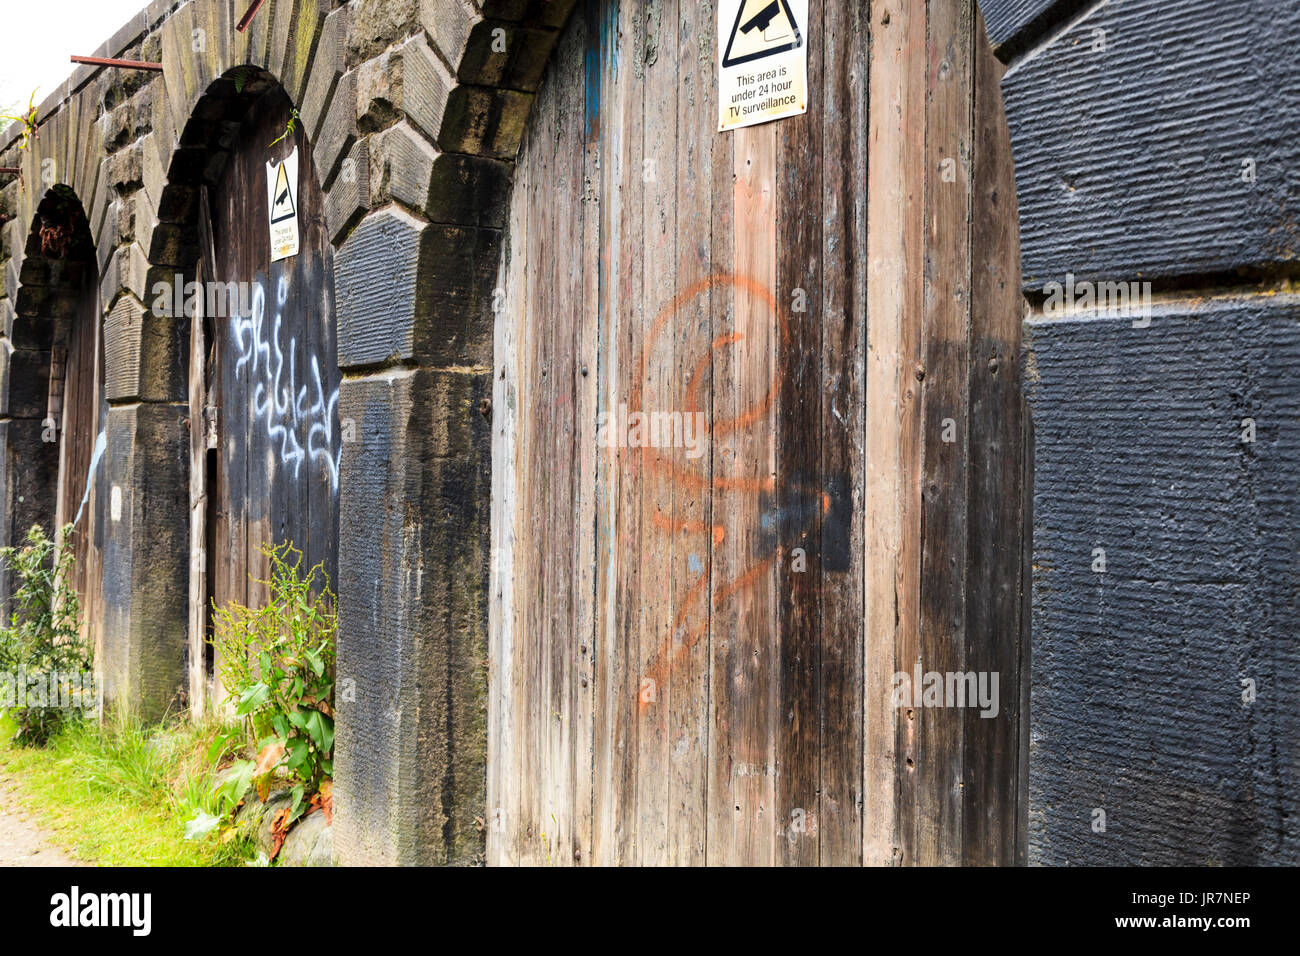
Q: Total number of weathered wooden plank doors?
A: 3